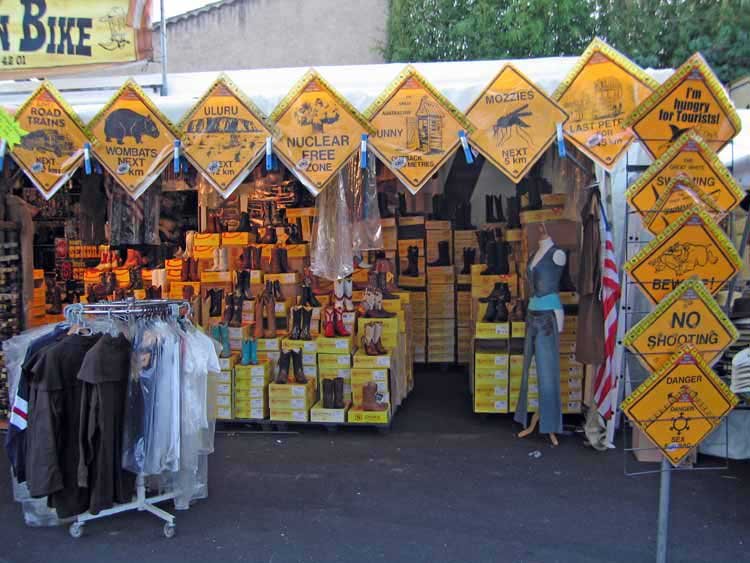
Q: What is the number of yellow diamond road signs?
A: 14